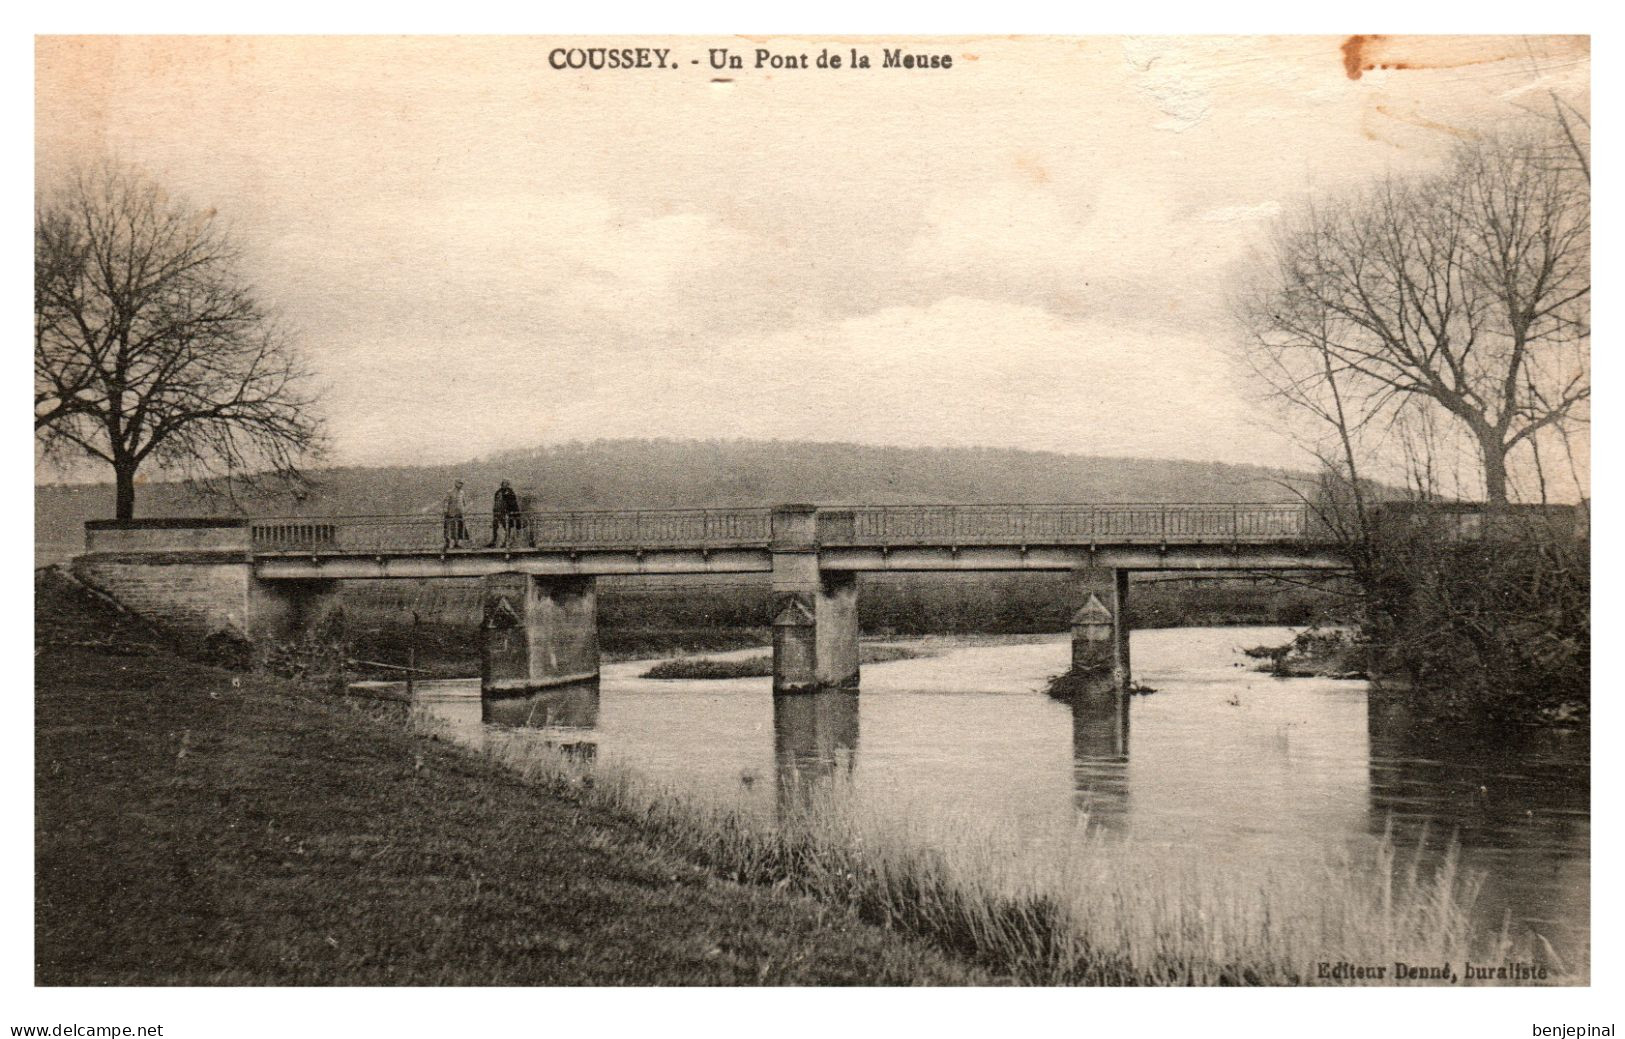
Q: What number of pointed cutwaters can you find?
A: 3